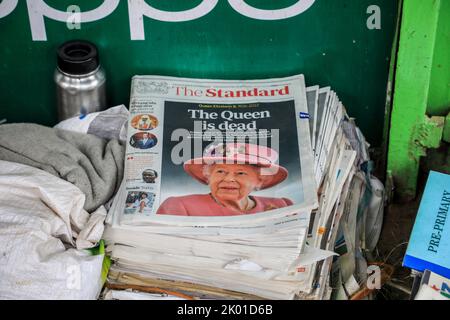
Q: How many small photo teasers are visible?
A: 4